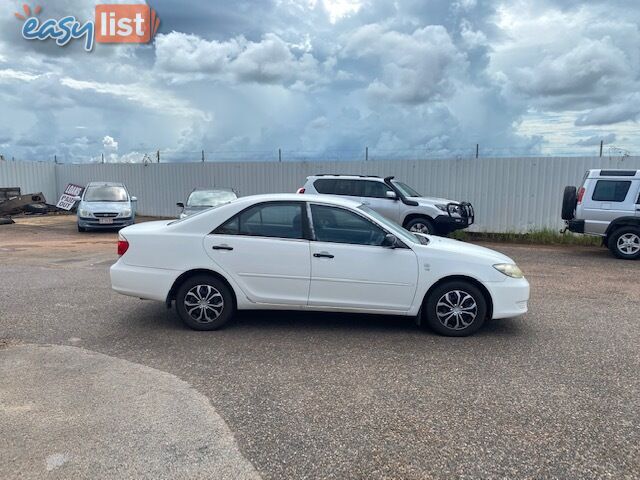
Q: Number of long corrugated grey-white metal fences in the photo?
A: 1